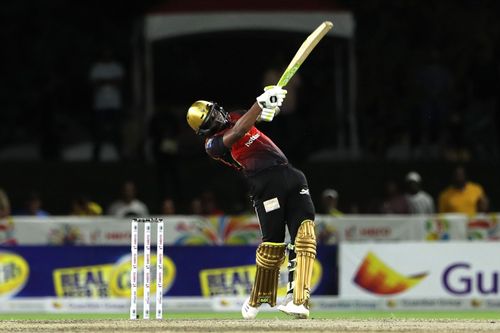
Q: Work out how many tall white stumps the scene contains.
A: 3